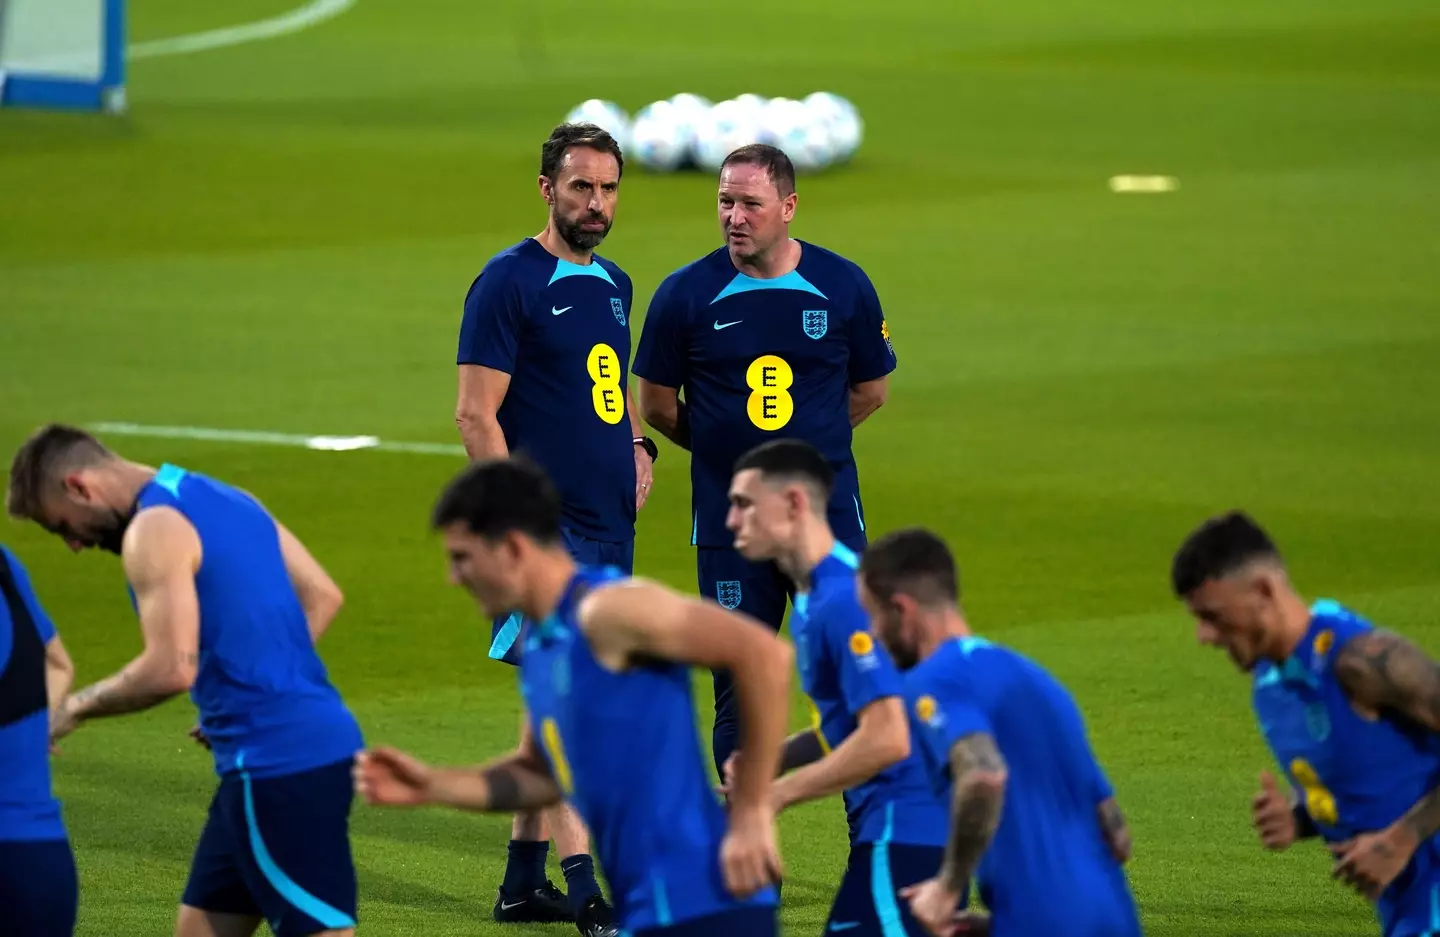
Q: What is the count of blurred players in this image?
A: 6